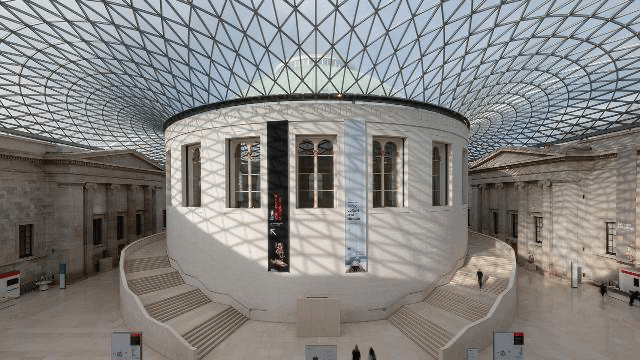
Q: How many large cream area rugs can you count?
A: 0